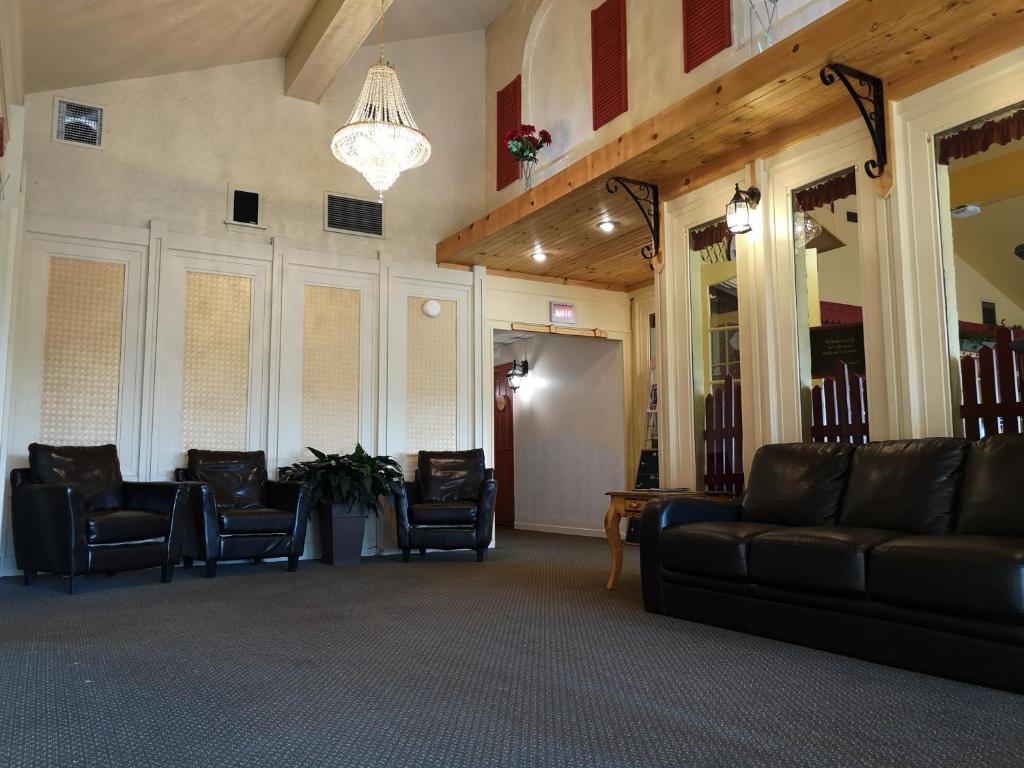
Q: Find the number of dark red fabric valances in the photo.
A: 3